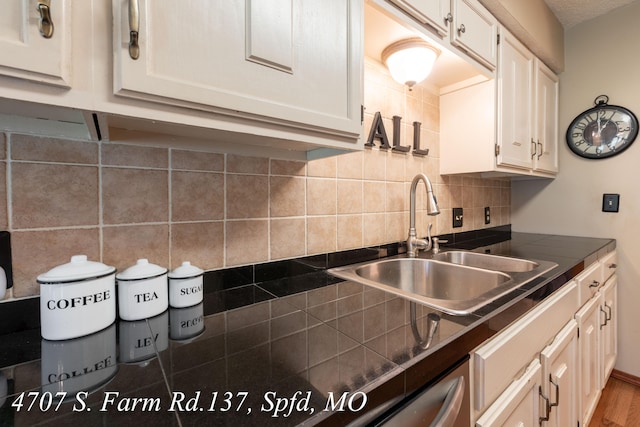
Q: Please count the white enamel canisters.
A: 3